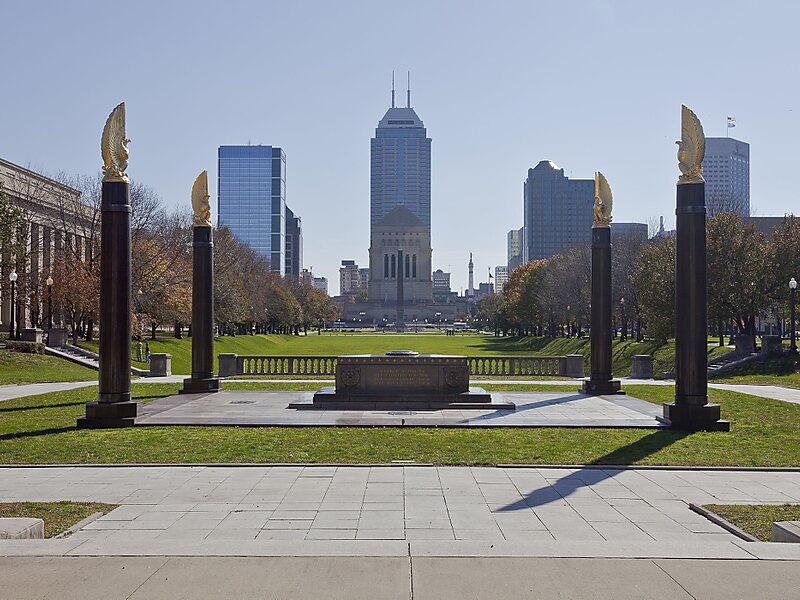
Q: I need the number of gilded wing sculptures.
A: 4